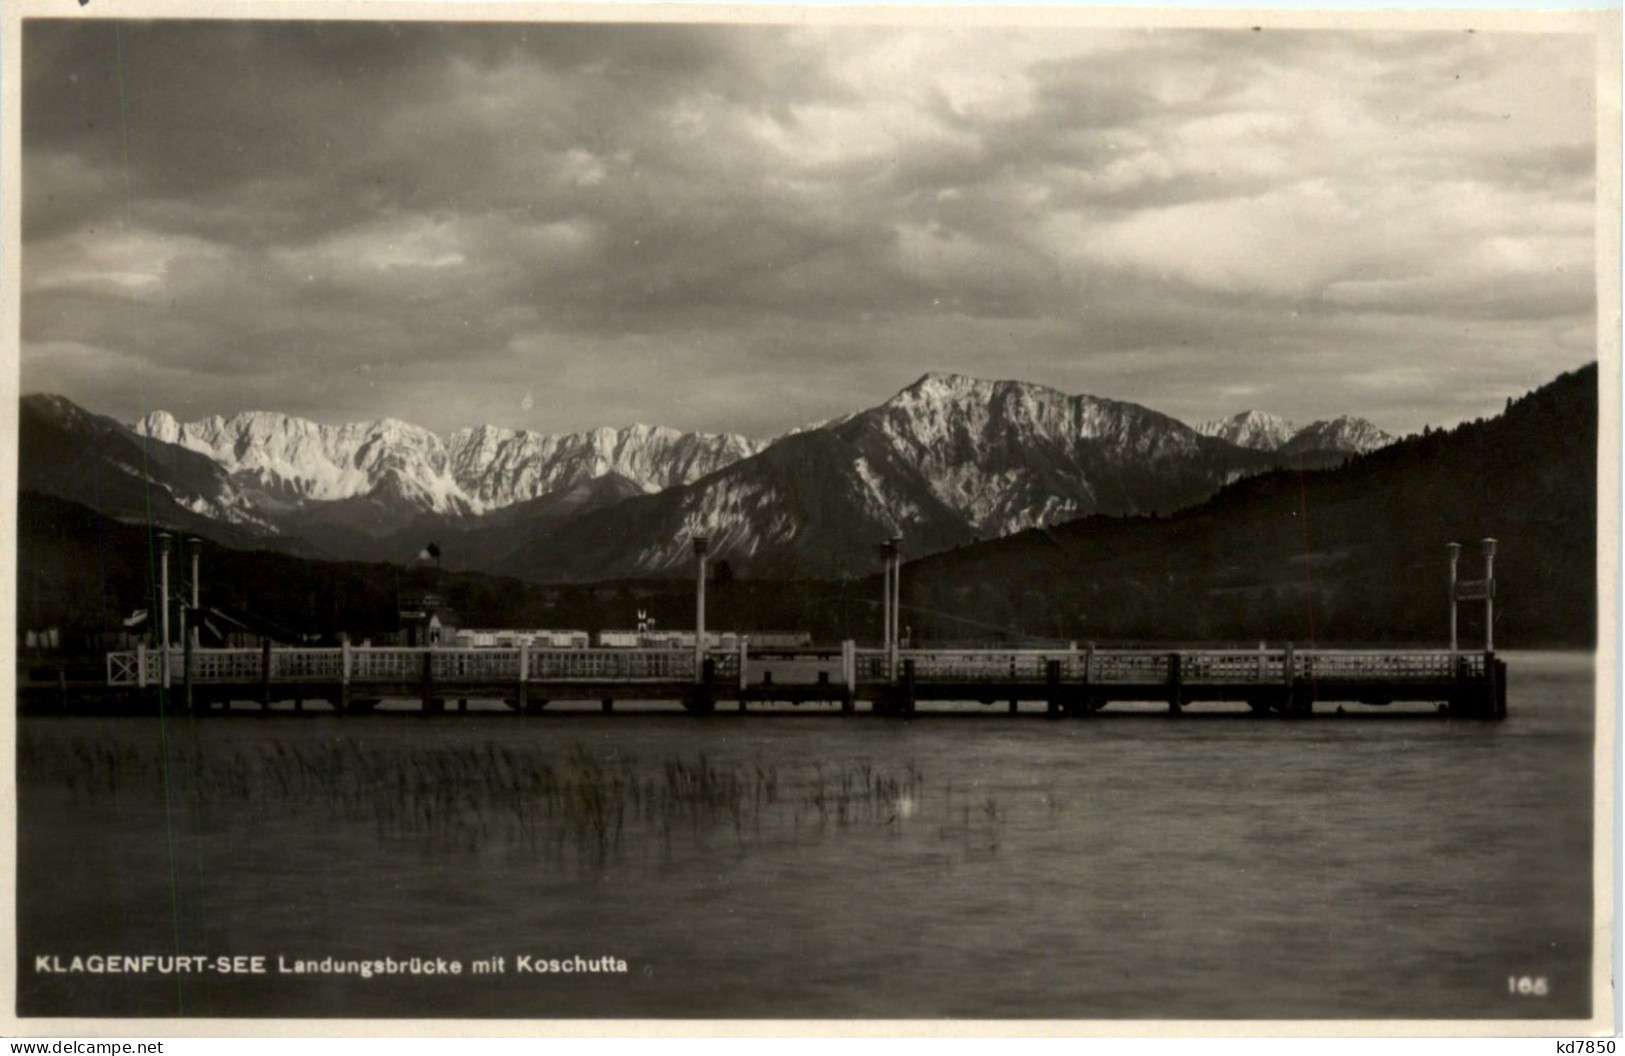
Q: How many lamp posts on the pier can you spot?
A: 7